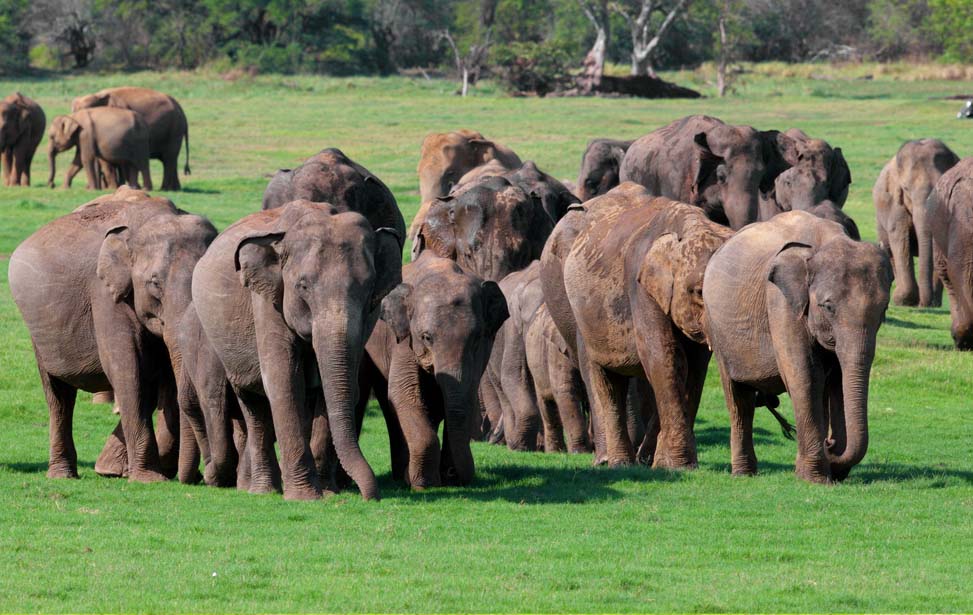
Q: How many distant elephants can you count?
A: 3